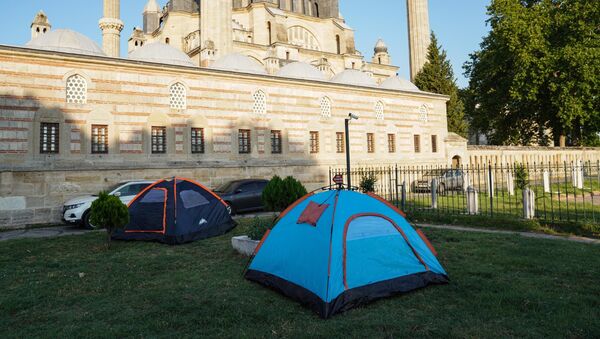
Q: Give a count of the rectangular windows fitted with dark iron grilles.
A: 12